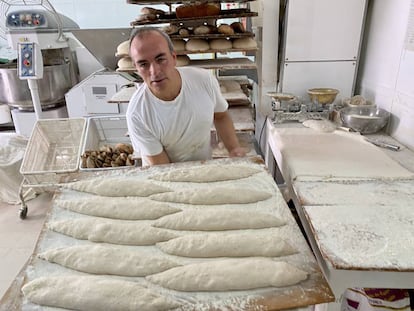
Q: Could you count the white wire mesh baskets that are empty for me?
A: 1